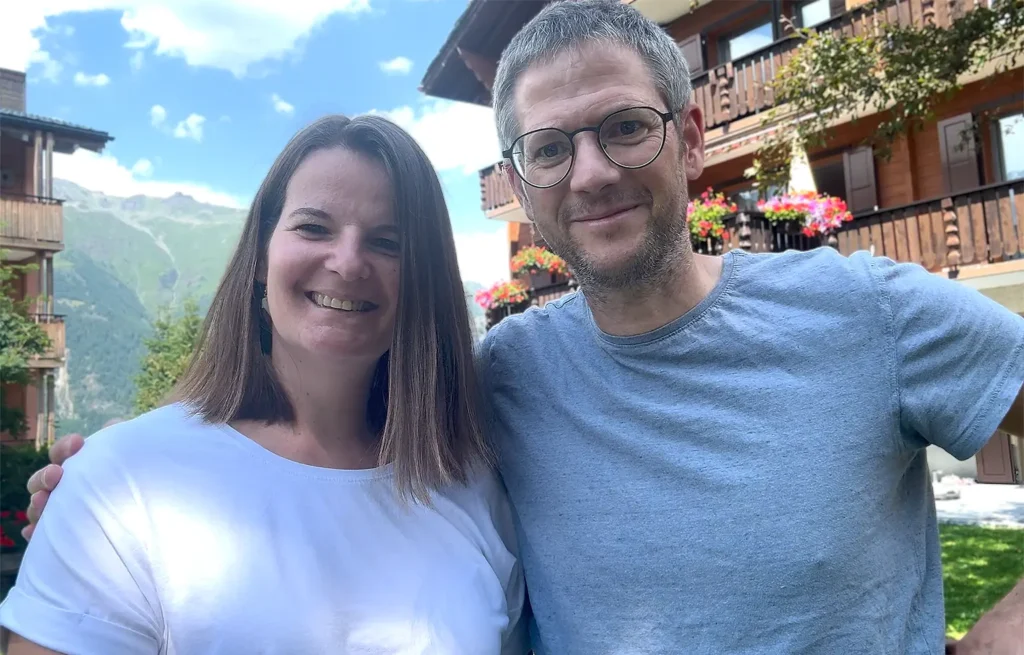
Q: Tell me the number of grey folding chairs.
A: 0